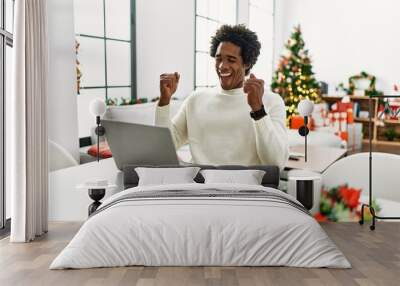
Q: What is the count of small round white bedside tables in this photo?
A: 2